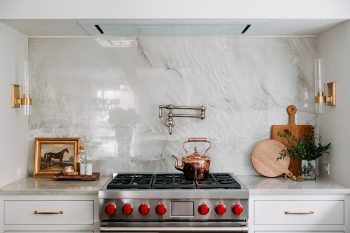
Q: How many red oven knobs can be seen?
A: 7